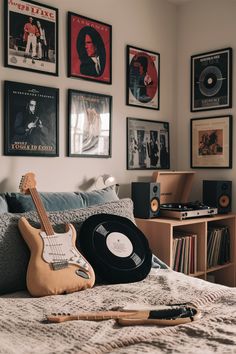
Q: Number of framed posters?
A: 8